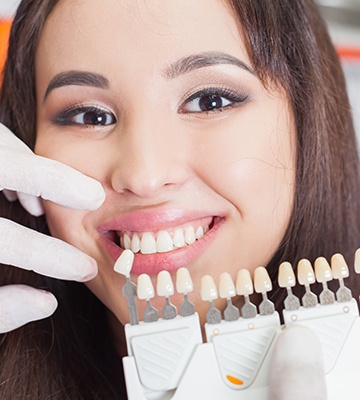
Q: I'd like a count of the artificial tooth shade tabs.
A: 13